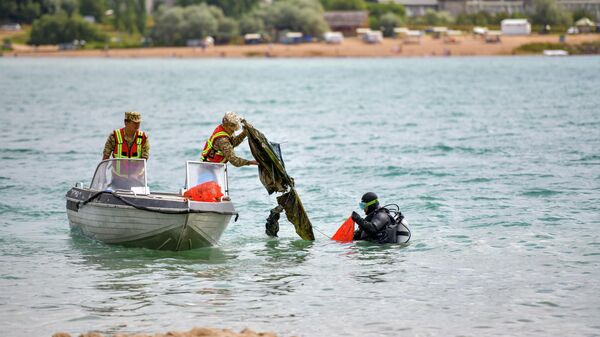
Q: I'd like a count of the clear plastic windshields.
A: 2